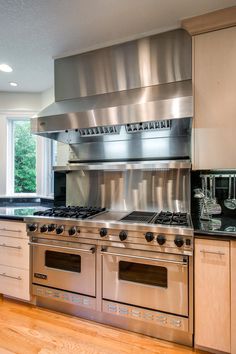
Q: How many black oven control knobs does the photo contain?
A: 10